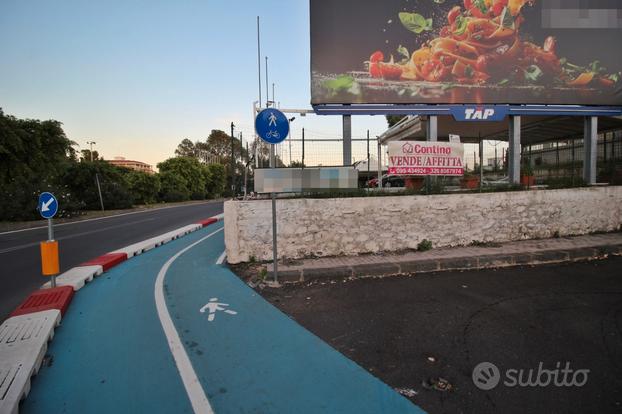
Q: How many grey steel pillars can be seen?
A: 4